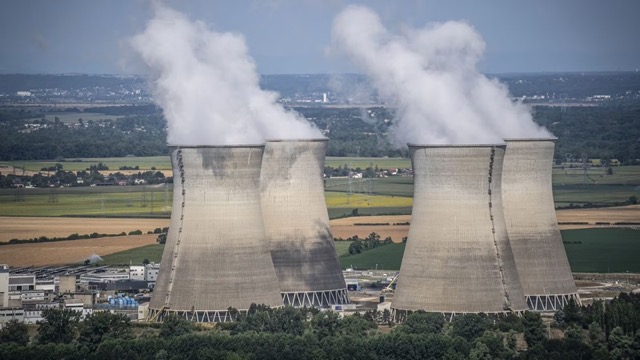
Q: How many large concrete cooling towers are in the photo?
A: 4